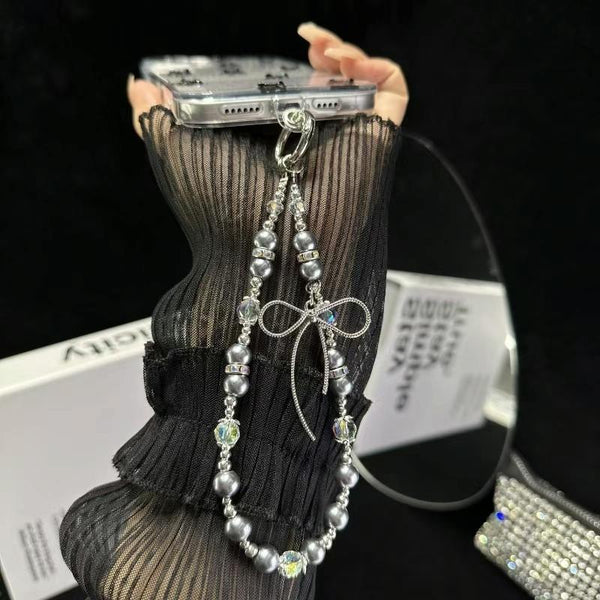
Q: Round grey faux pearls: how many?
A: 14